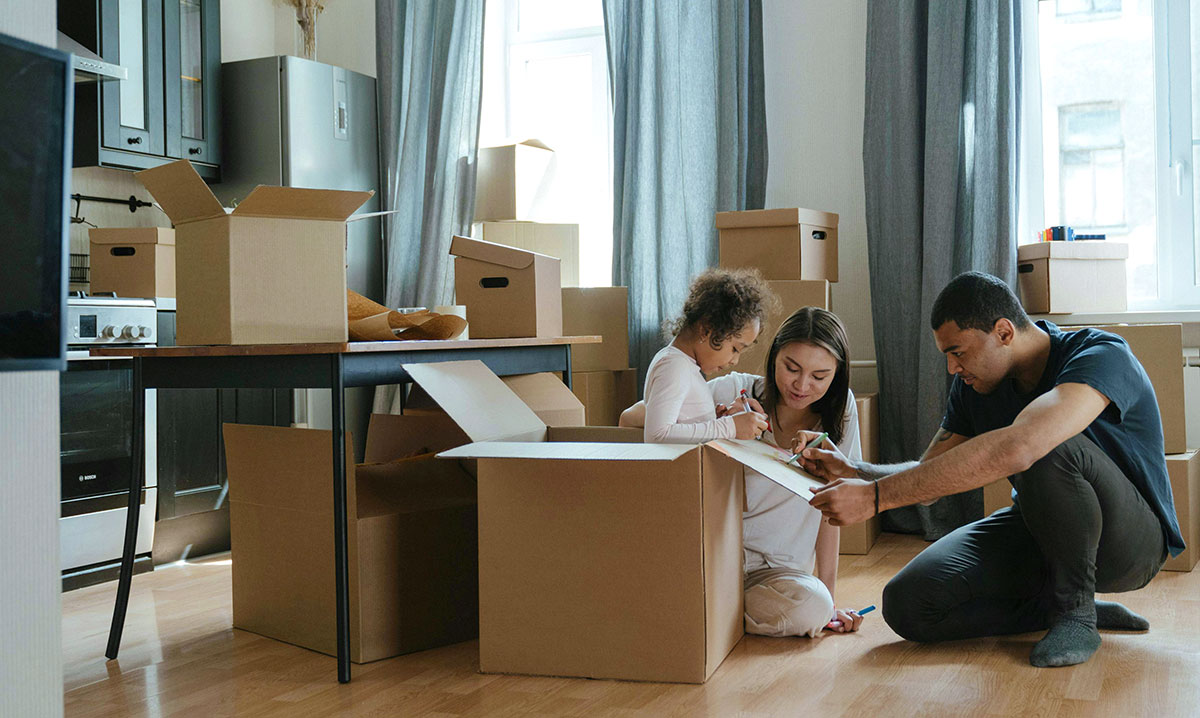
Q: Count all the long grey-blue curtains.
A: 3